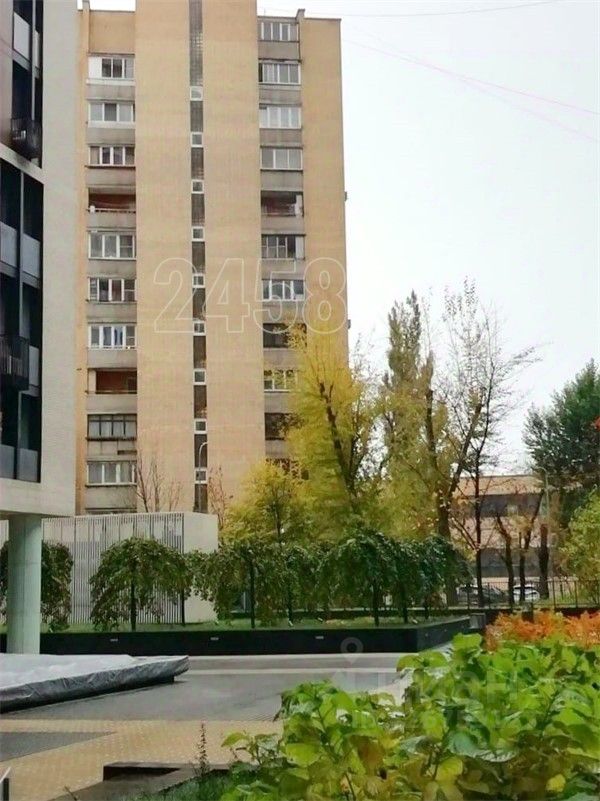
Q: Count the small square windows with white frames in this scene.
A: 9